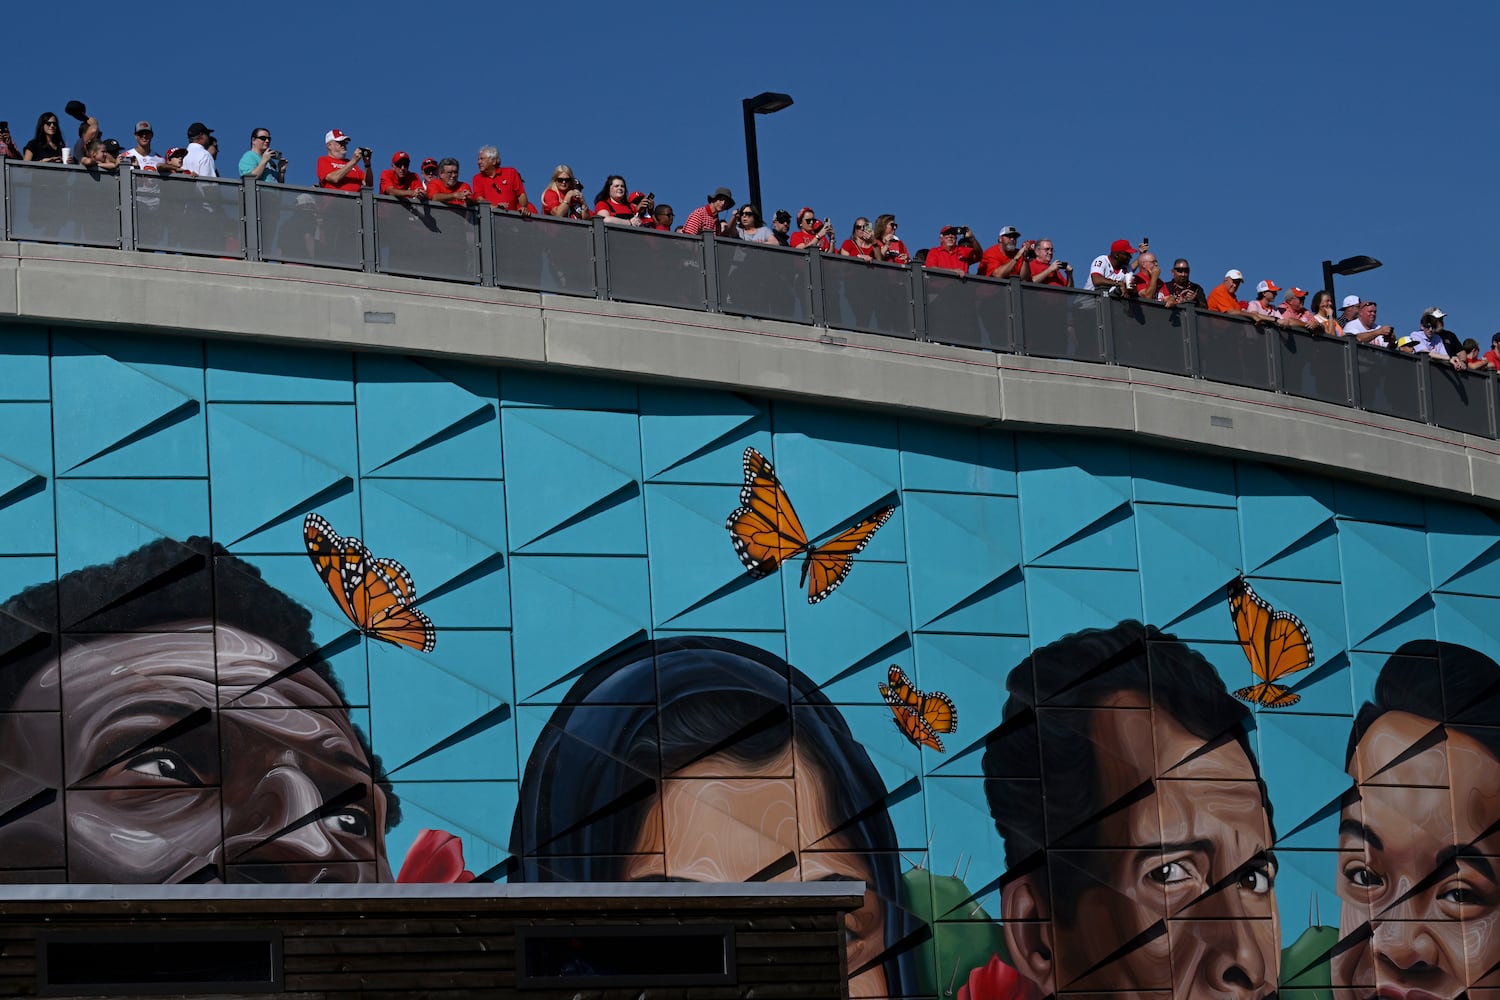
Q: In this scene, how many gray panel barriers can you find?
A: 15